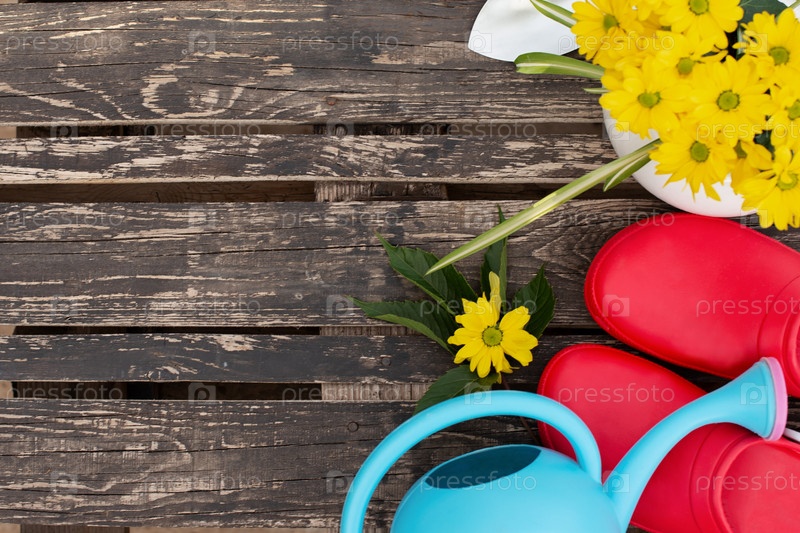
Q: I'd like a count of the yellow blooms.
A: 11